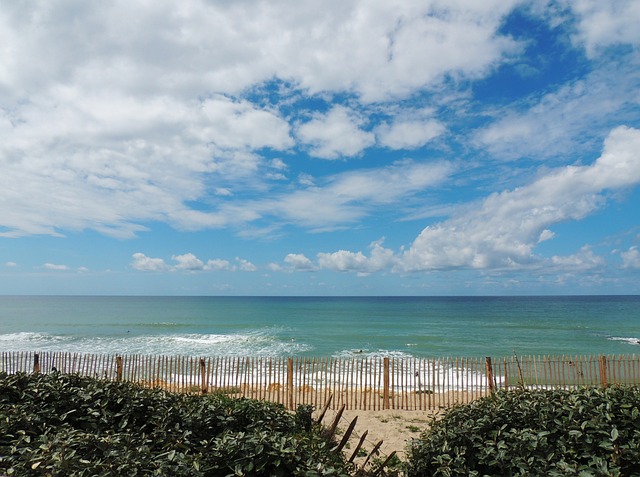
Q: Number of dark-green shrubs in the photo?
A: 2